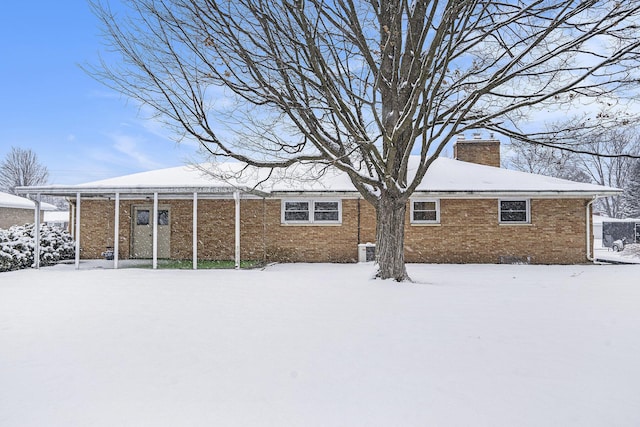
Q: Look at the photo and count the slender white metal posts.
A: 6